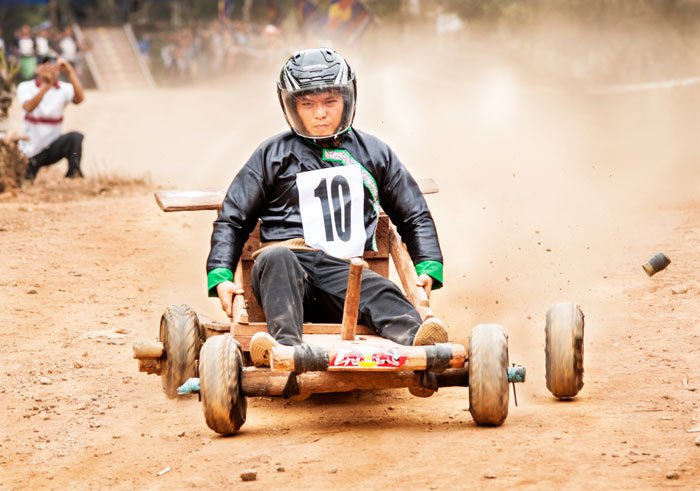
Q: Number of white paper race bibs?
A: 1